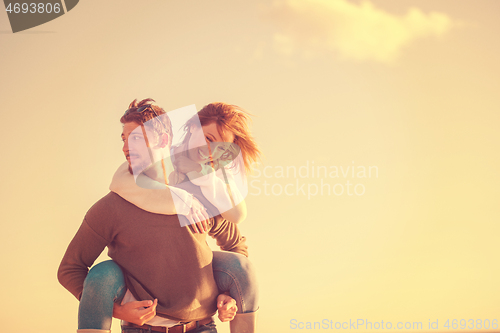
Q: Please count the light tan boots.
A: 2